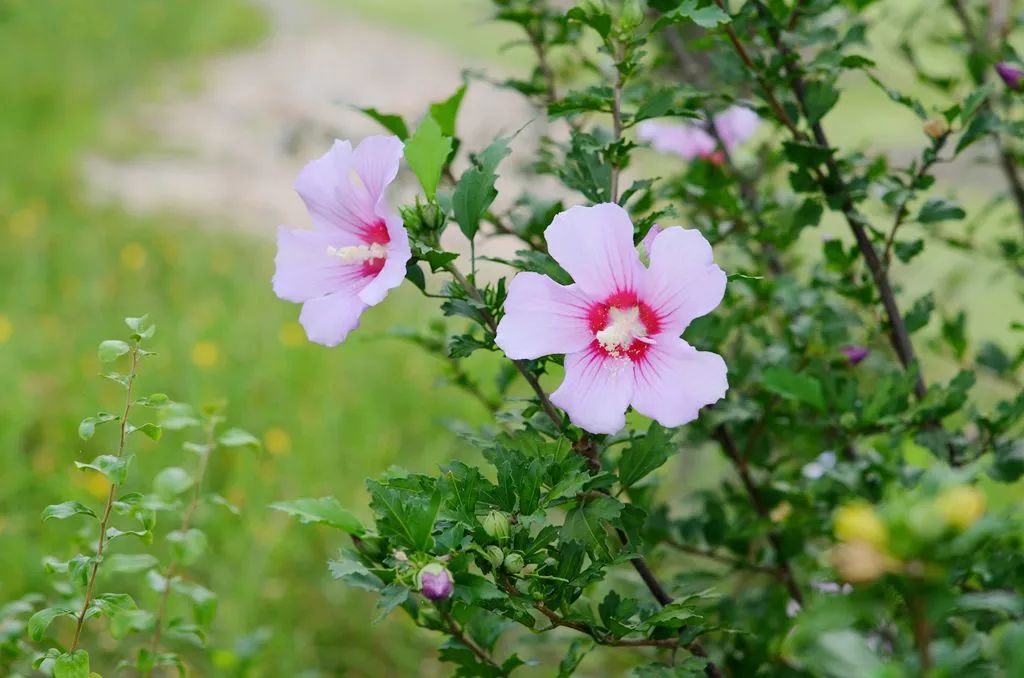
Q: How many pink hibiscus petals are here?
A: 10